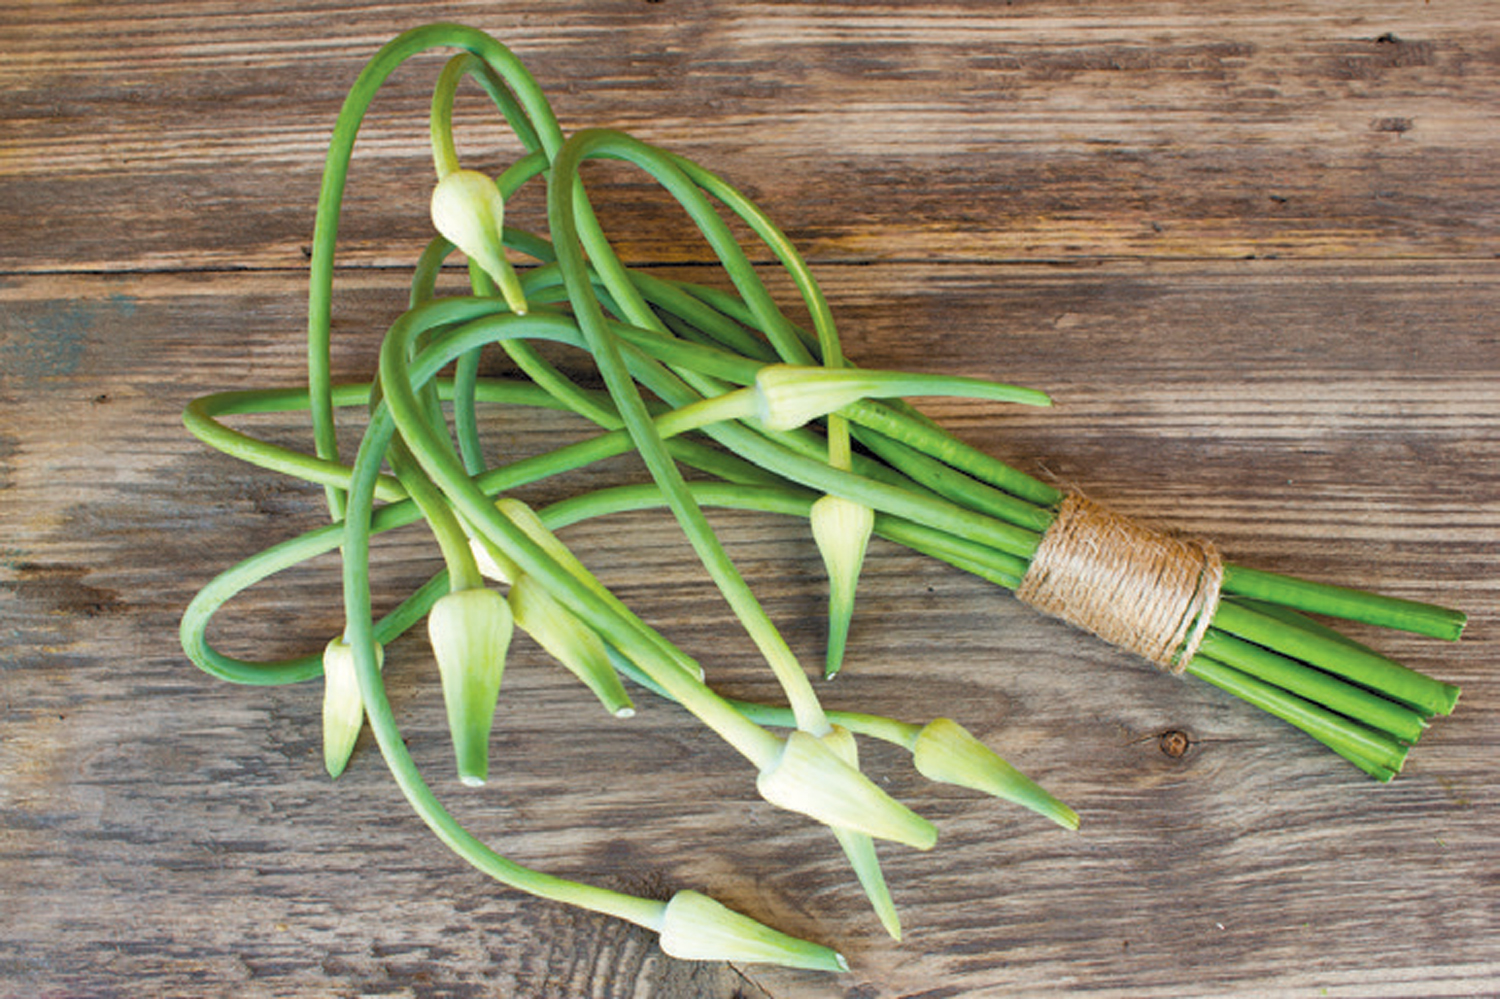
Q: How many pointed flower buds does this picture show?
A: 11